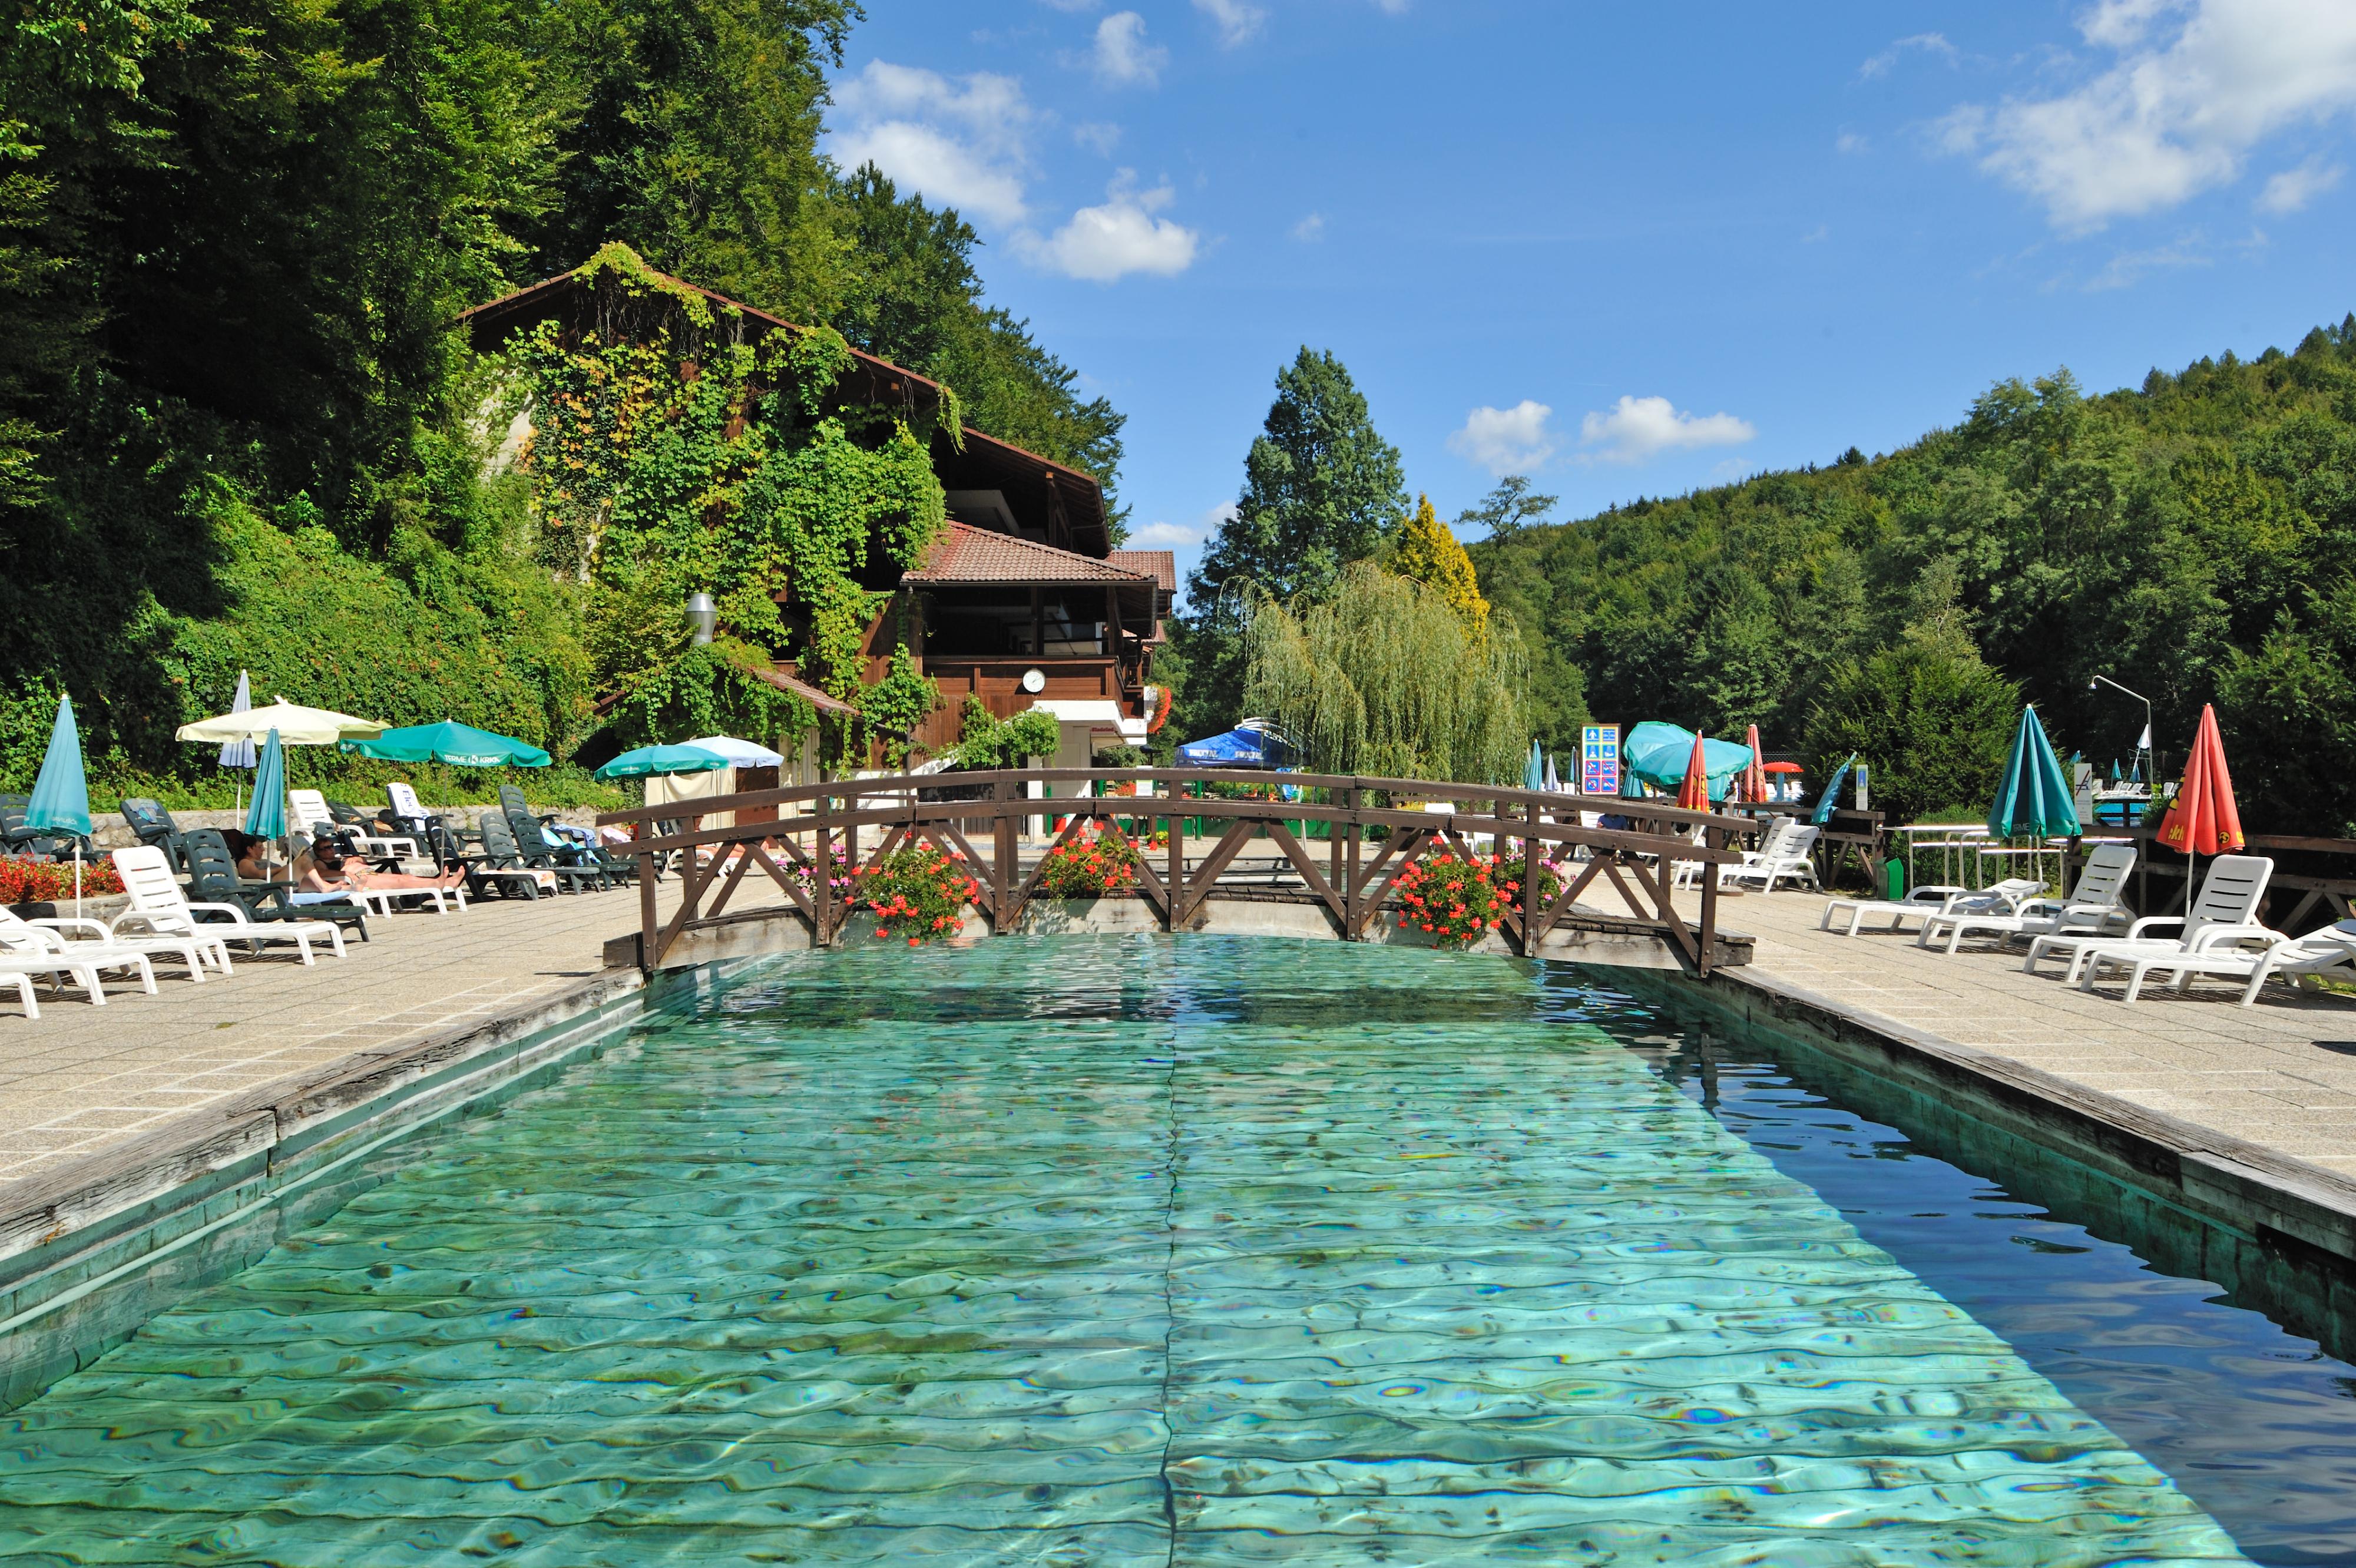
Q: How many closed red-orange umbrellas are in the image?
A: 3